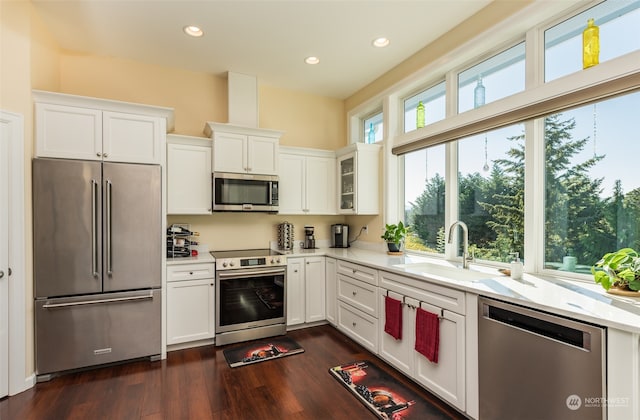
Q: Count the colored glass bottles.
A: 4